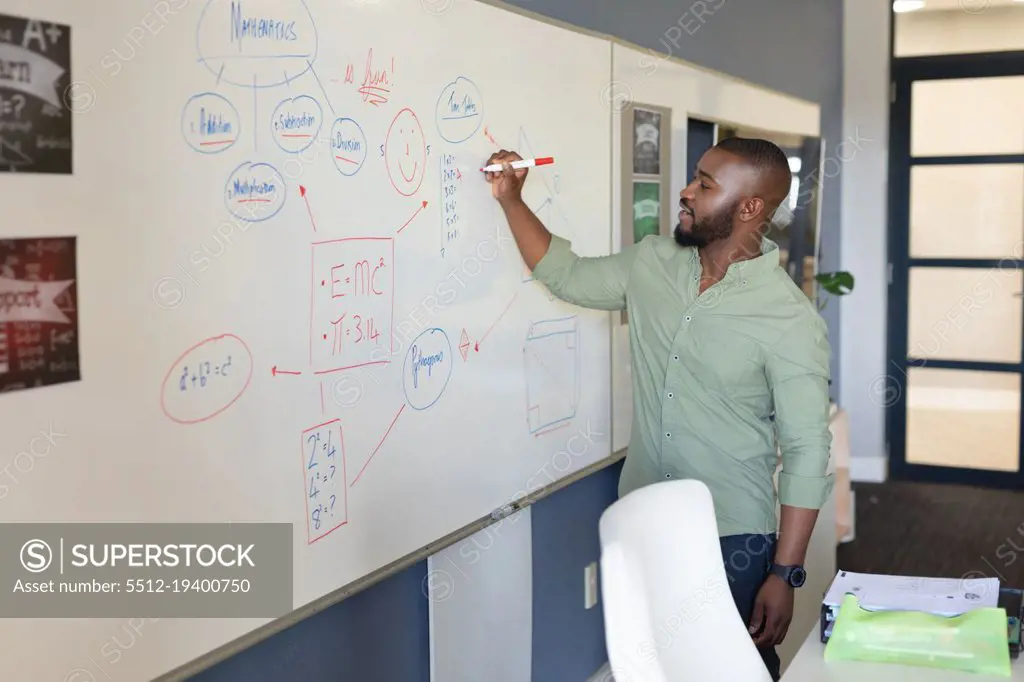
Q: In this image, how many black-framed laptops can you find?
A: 0